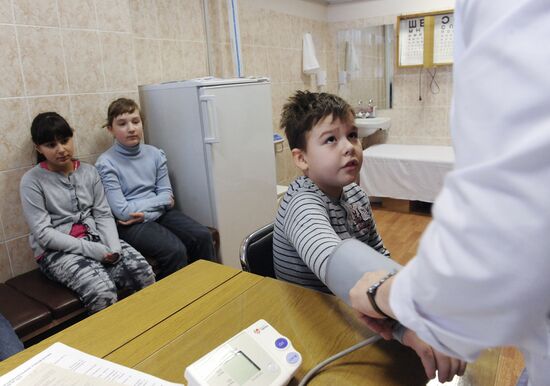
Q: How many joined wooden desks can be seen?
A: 2